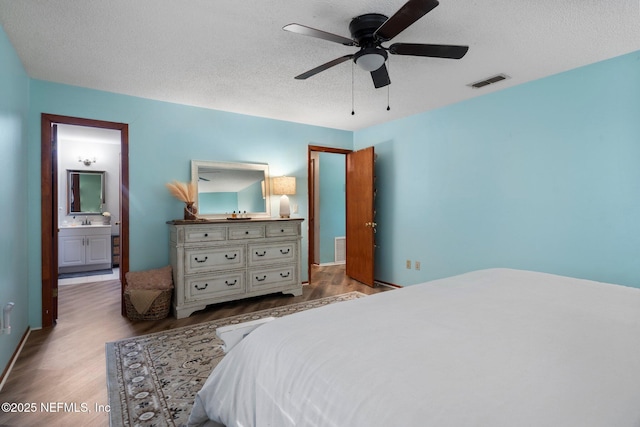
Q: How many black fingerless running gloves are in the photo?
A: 0